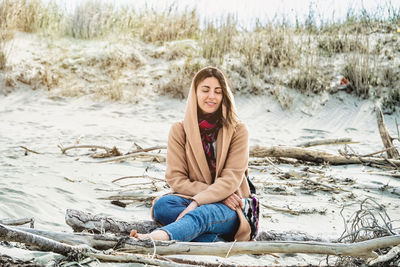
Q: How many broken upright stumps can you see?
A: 1